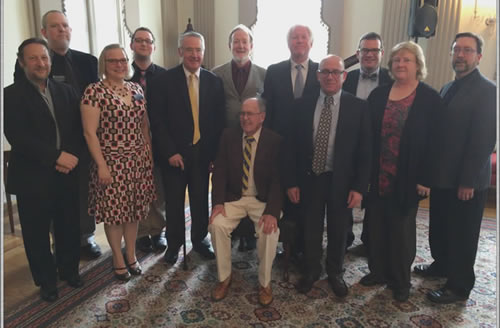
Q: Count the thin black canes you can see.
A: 1